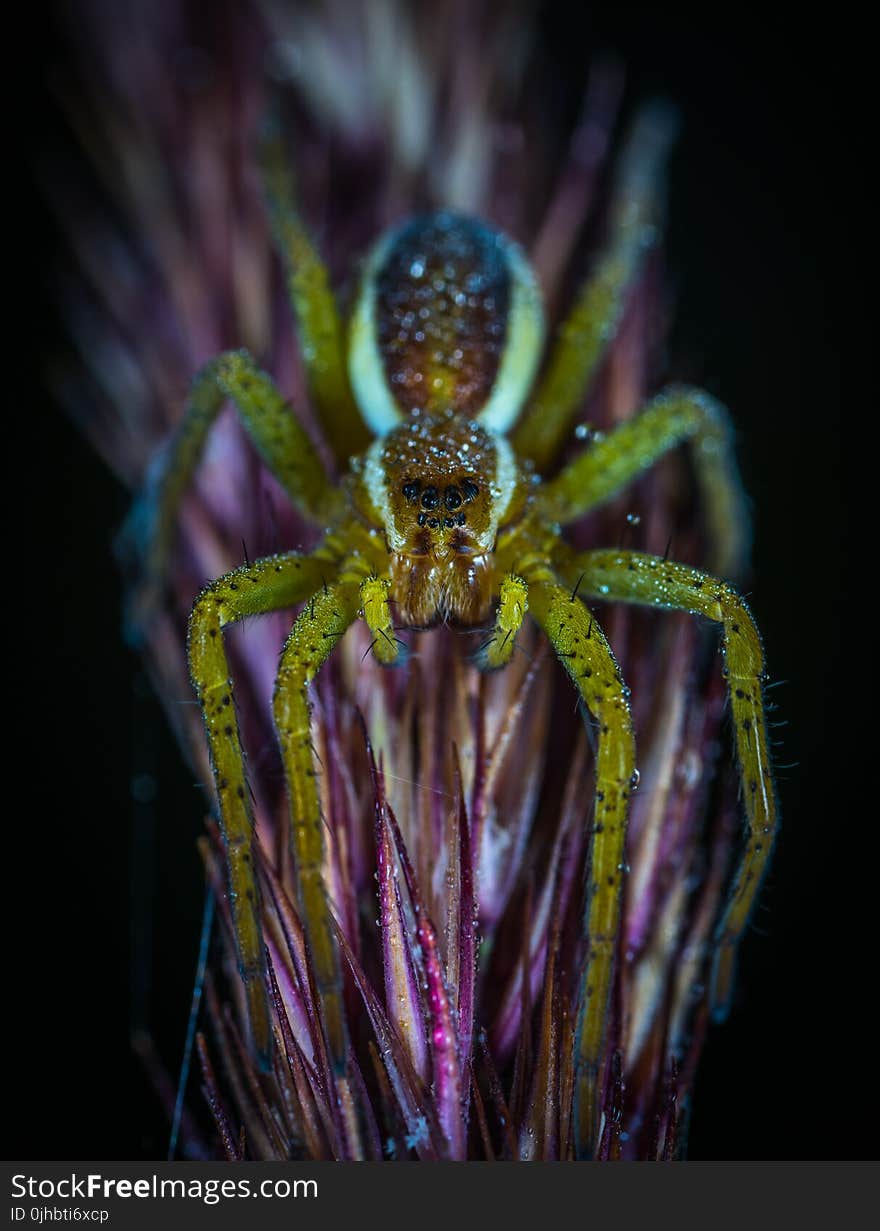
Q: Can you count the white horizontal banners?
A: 0